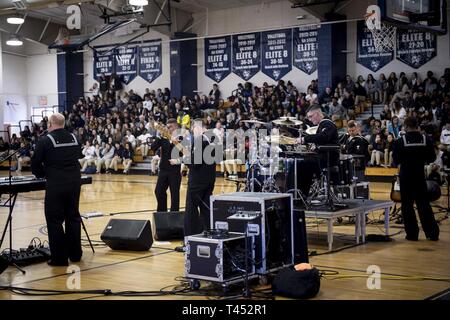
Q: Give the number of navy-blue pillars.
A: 3